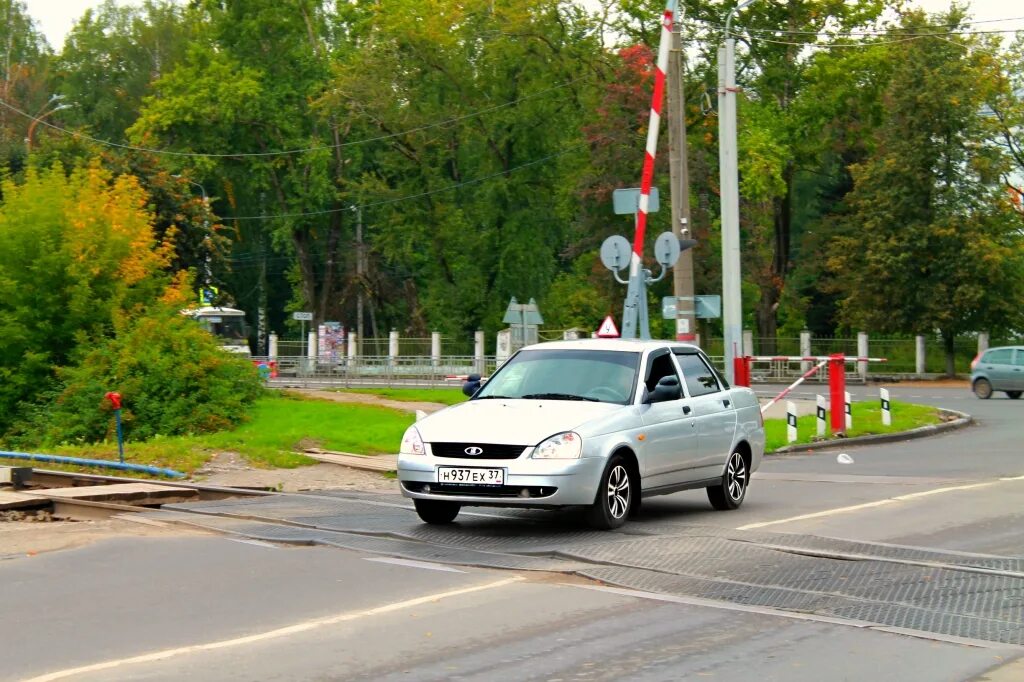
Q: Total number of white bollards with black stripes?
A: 4